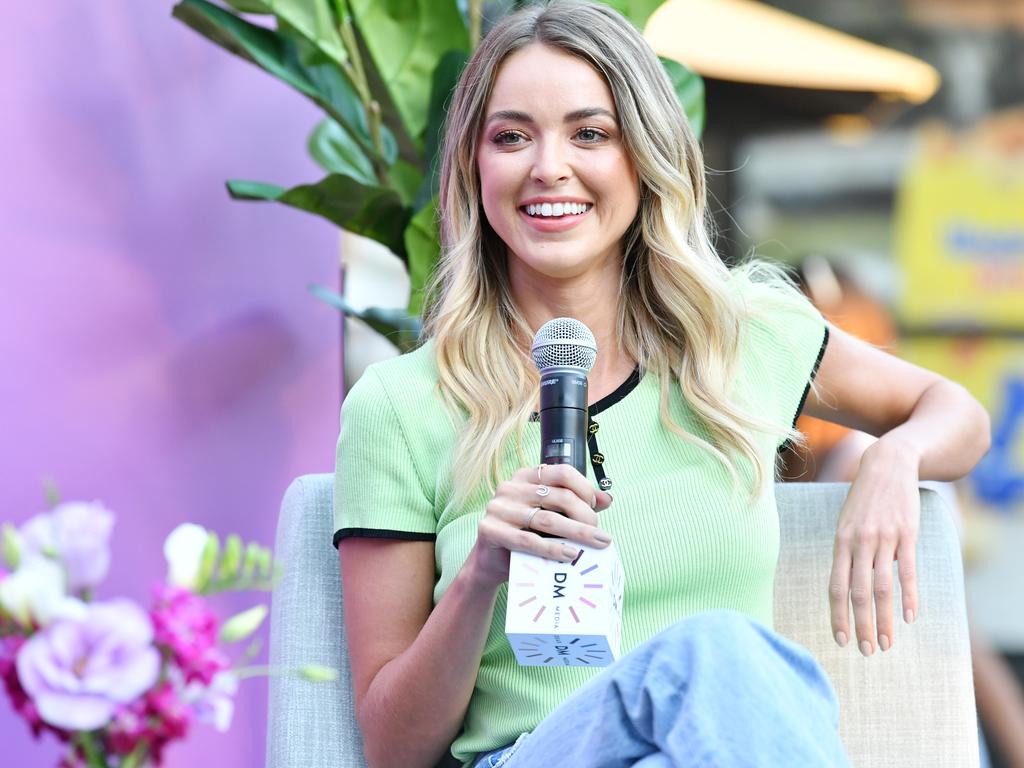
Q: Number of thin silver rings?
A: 3